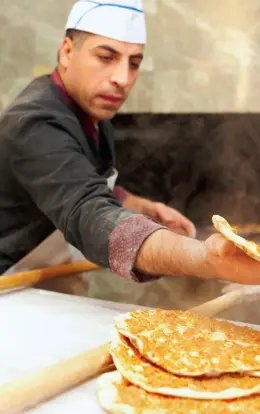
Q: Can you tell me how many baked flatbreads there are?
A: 4